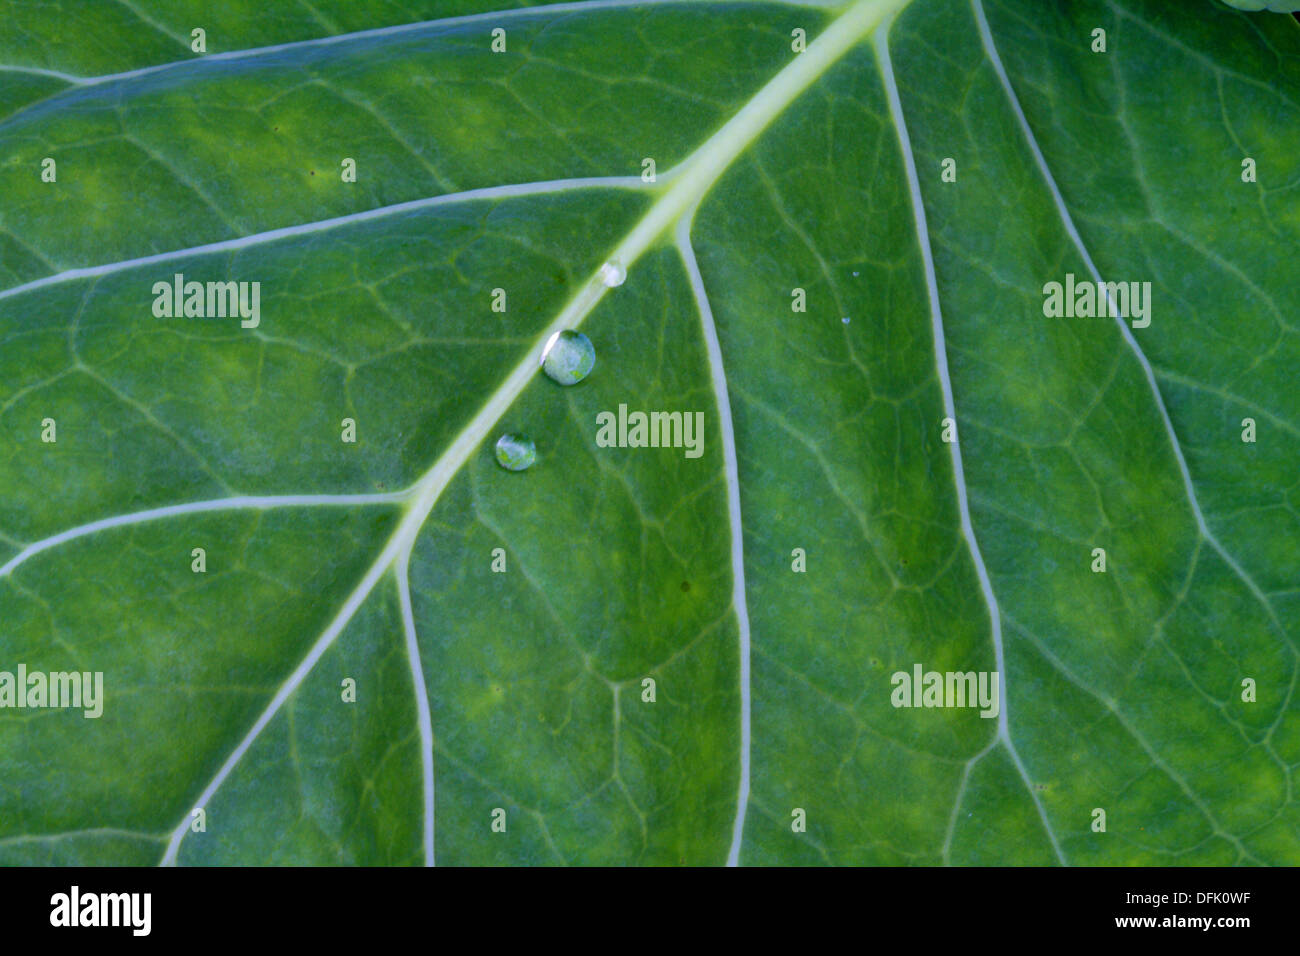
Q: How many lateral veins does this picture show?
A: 7